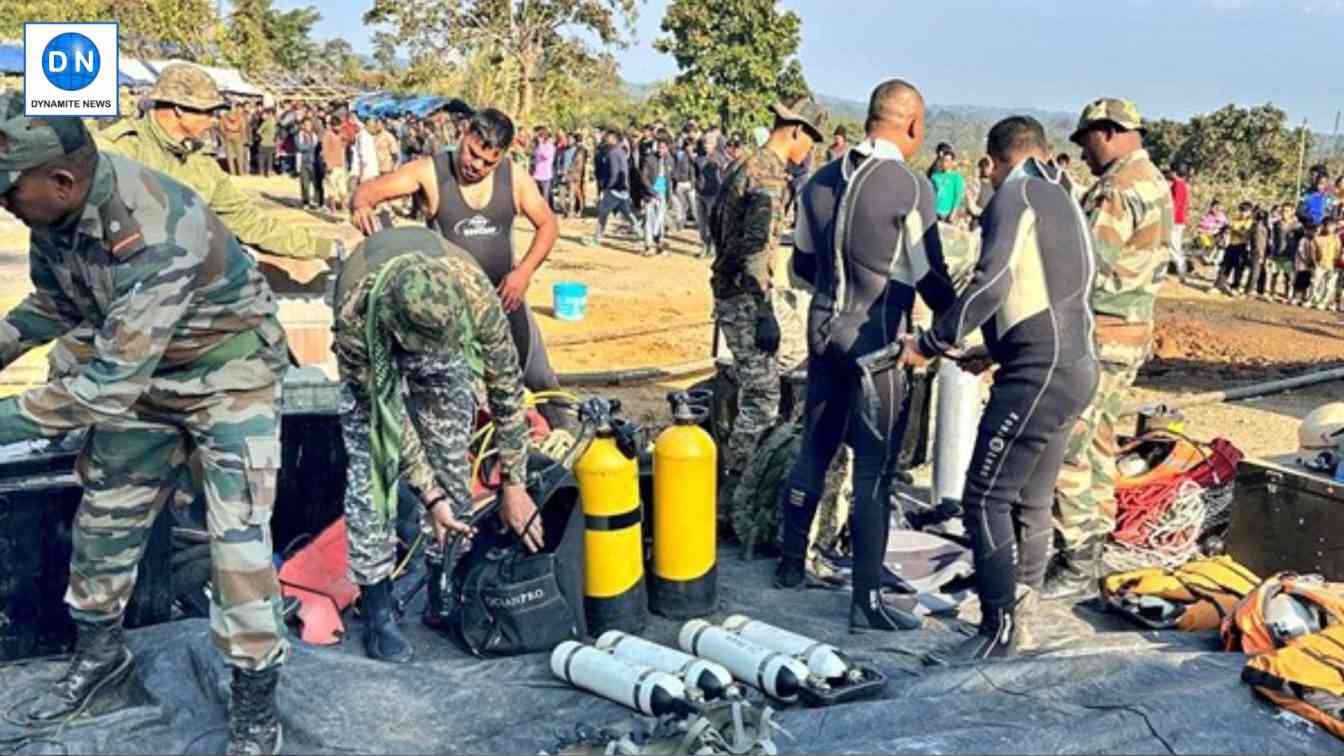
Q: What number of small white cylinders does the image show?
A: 4